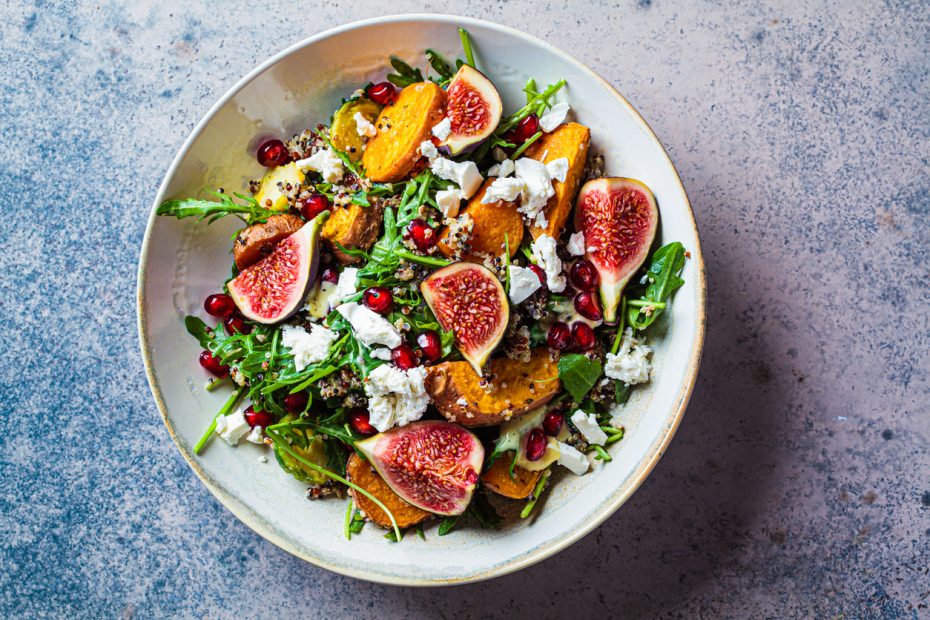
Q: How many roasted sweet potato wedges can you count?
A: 8